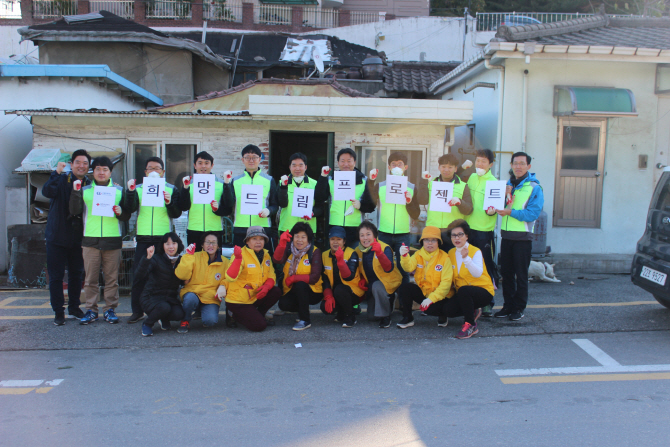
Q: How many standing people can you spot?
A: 11